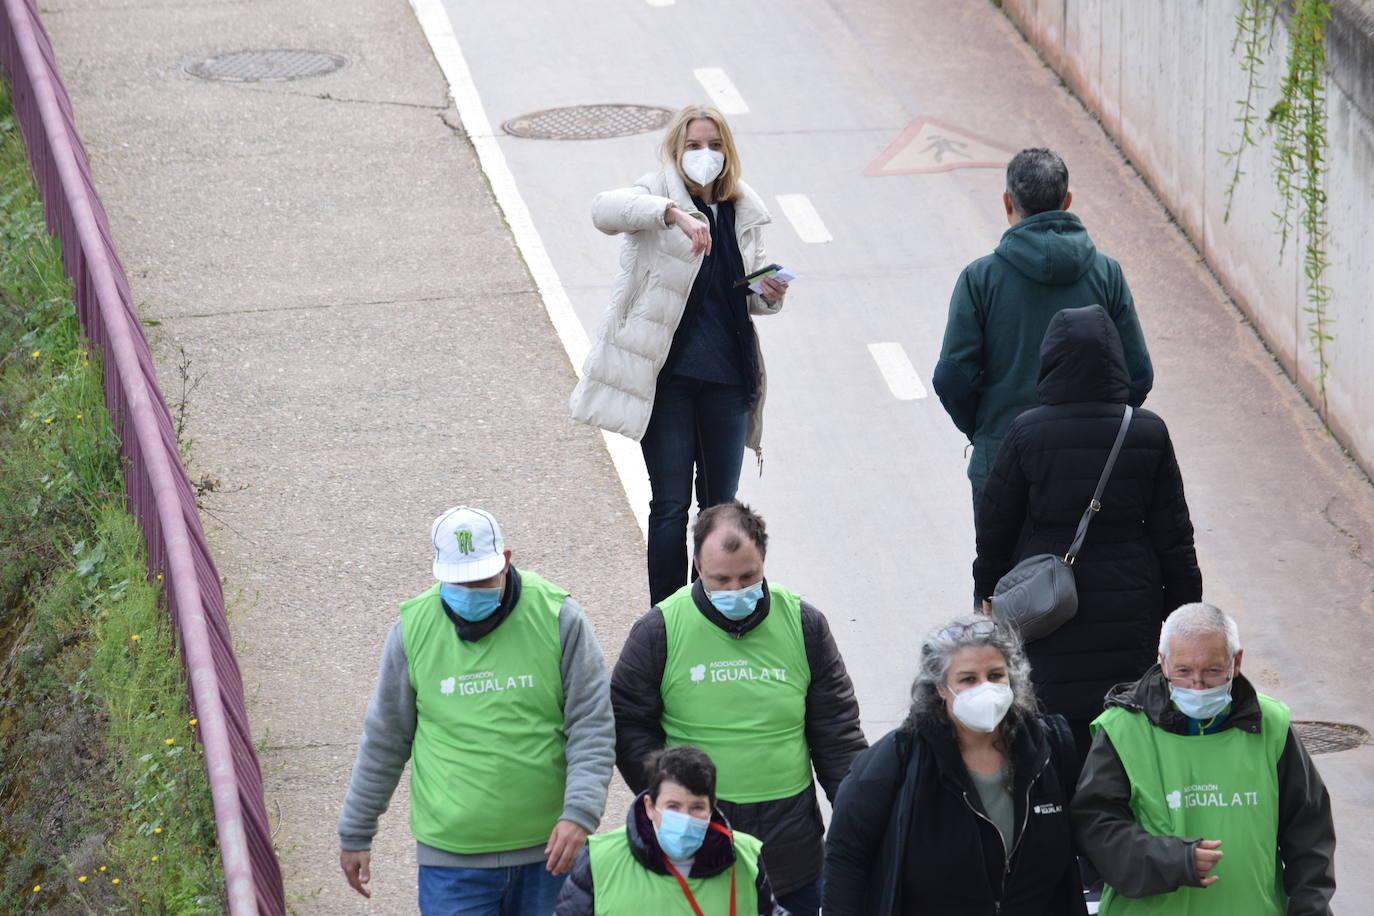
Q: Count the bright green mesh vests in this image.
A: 4